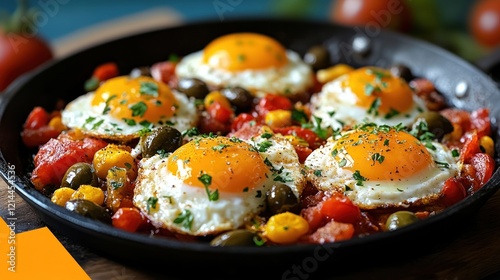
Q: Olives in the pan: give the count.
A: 12